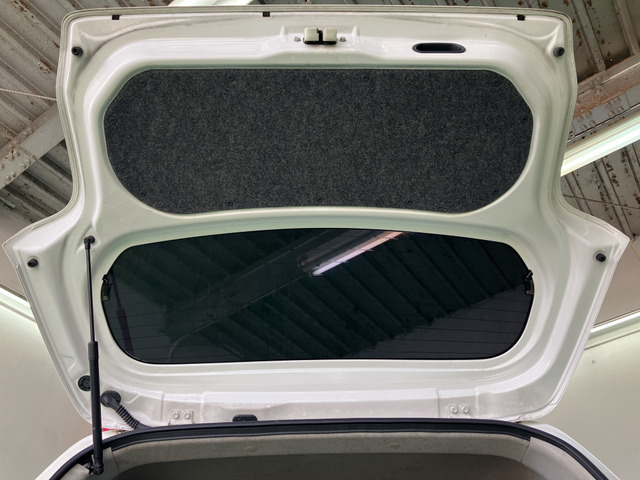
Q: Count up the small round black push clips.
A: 11